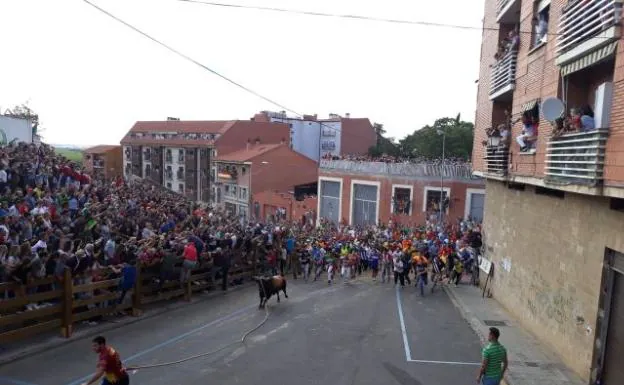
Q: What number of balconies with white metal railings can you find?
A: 5